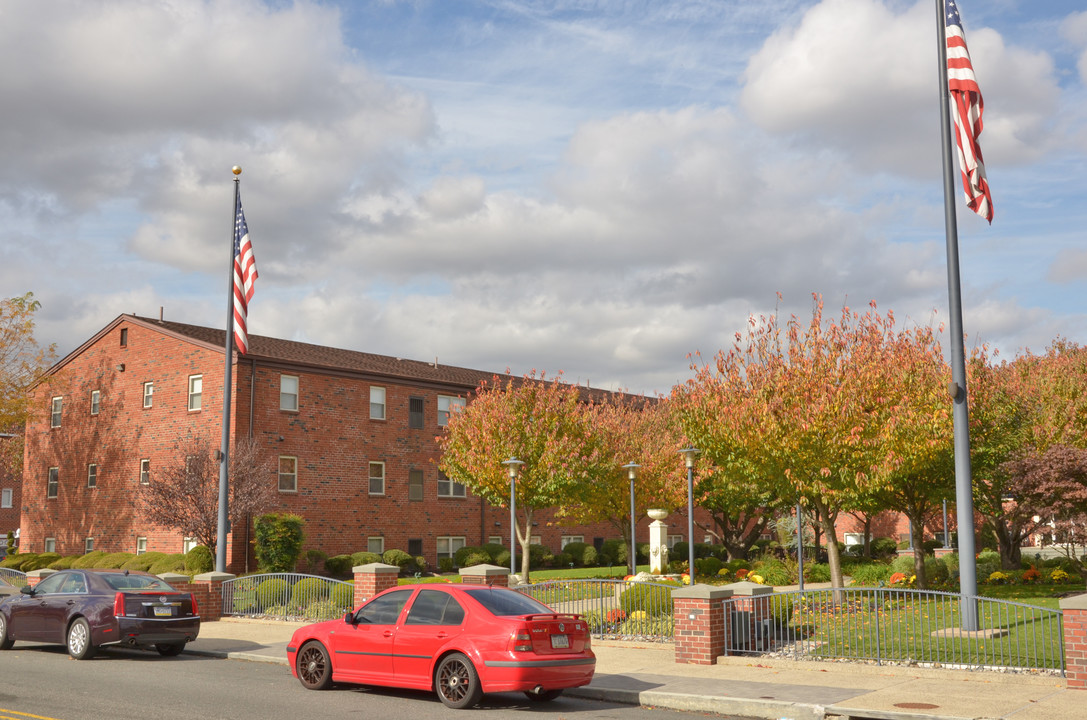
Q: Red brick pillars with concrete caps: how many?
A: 8